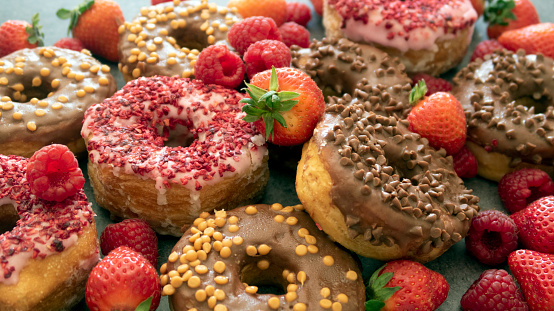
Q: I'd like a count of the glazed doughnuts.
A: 9